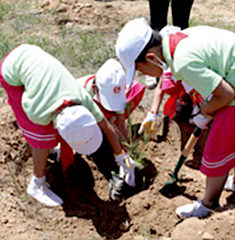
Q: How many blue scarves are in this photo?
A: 0